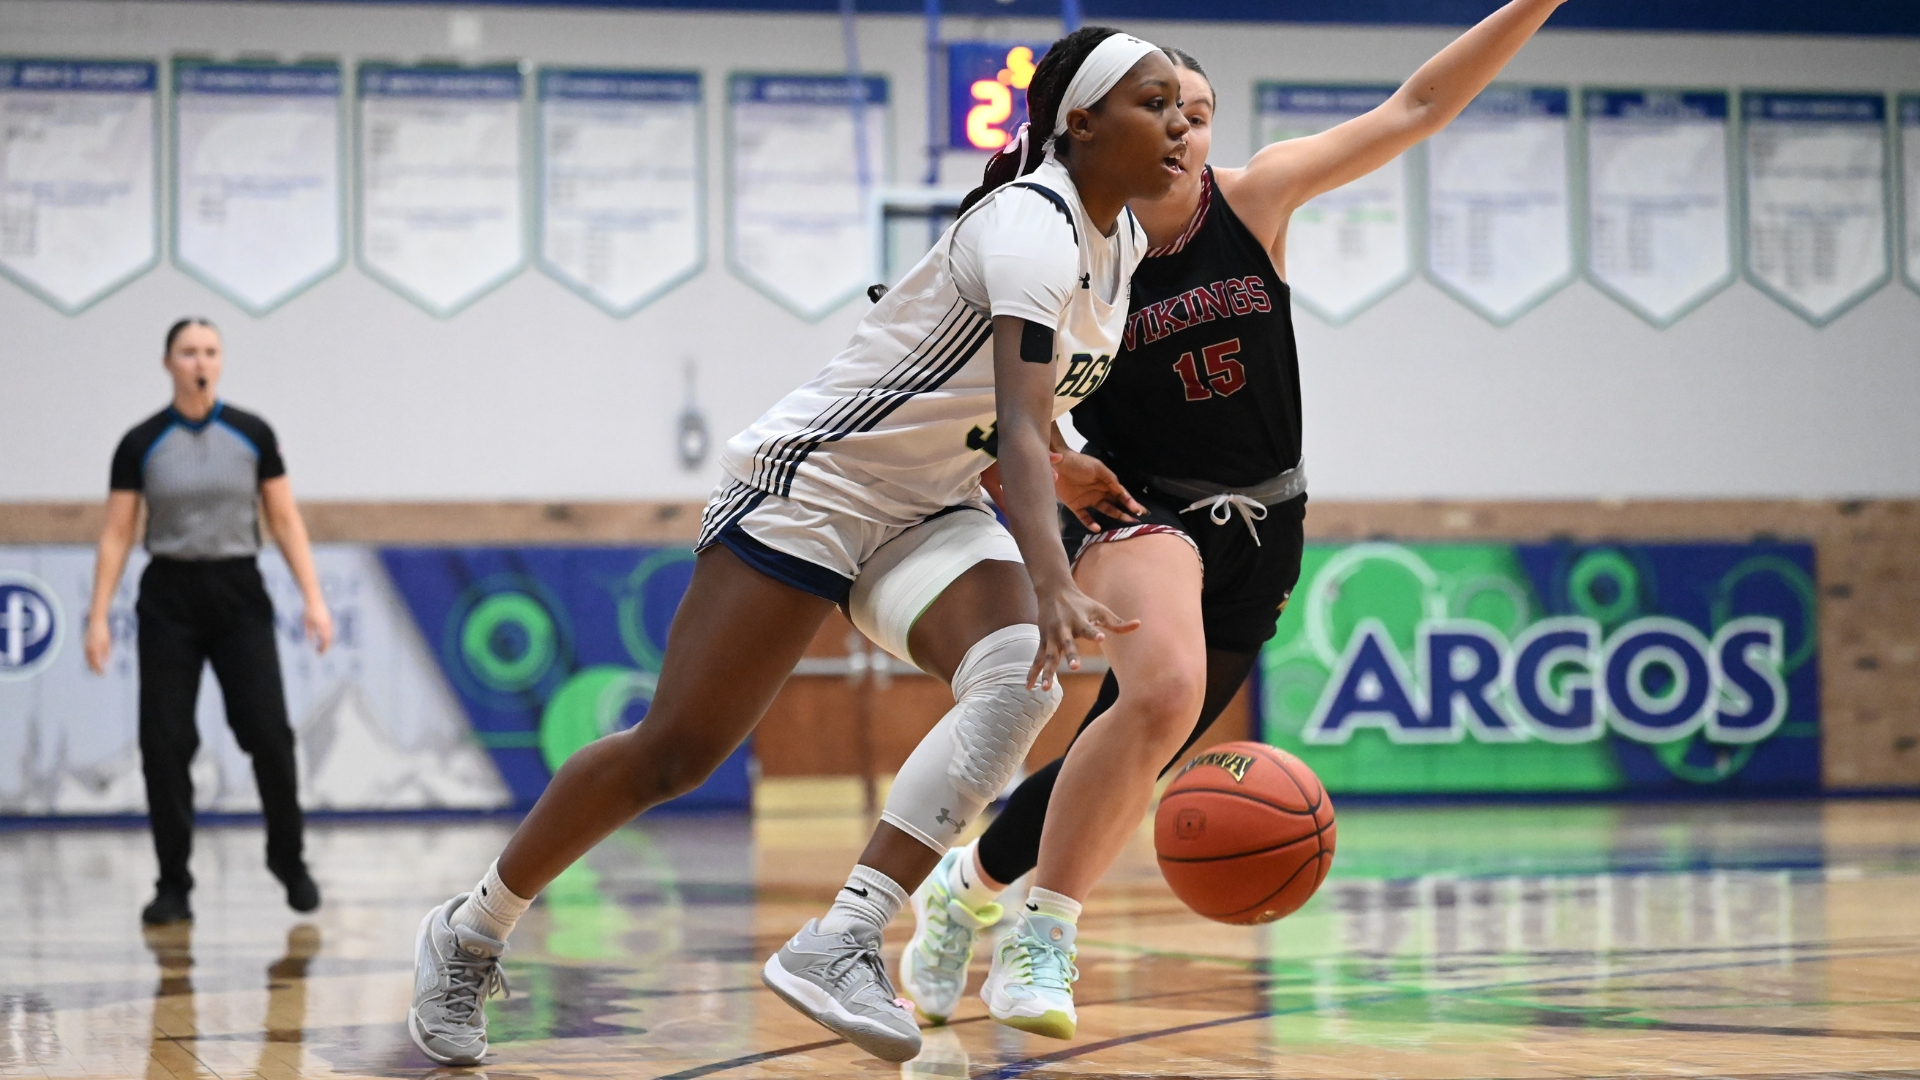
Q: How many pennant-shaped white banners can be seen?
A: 10